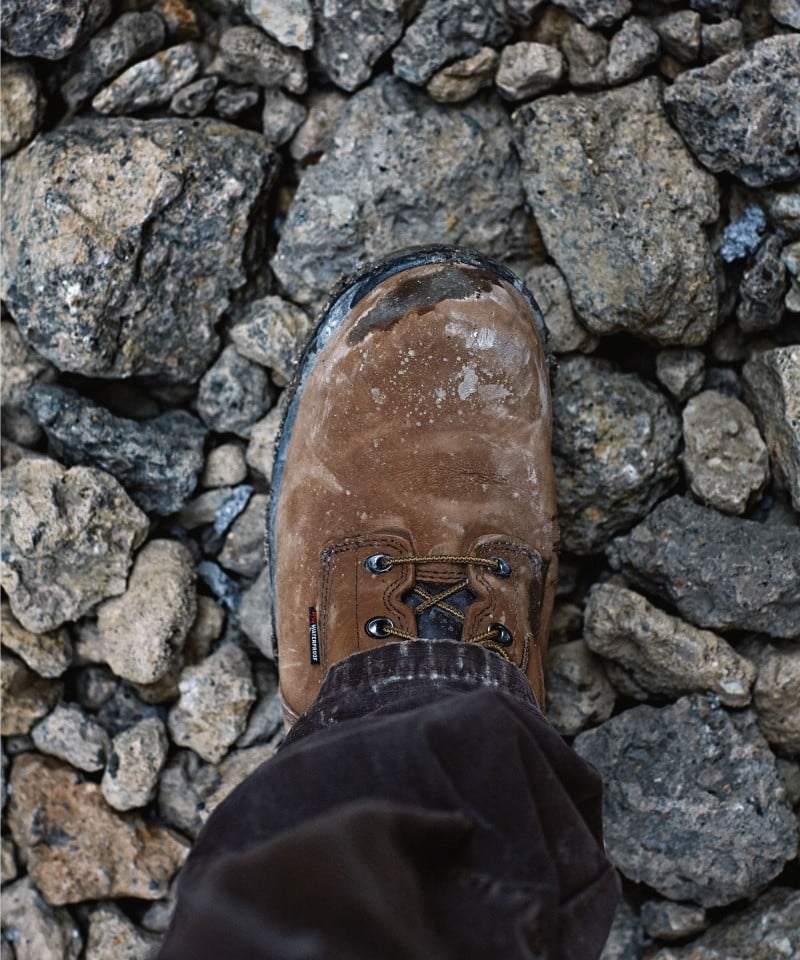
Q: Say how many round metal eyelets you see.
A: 4